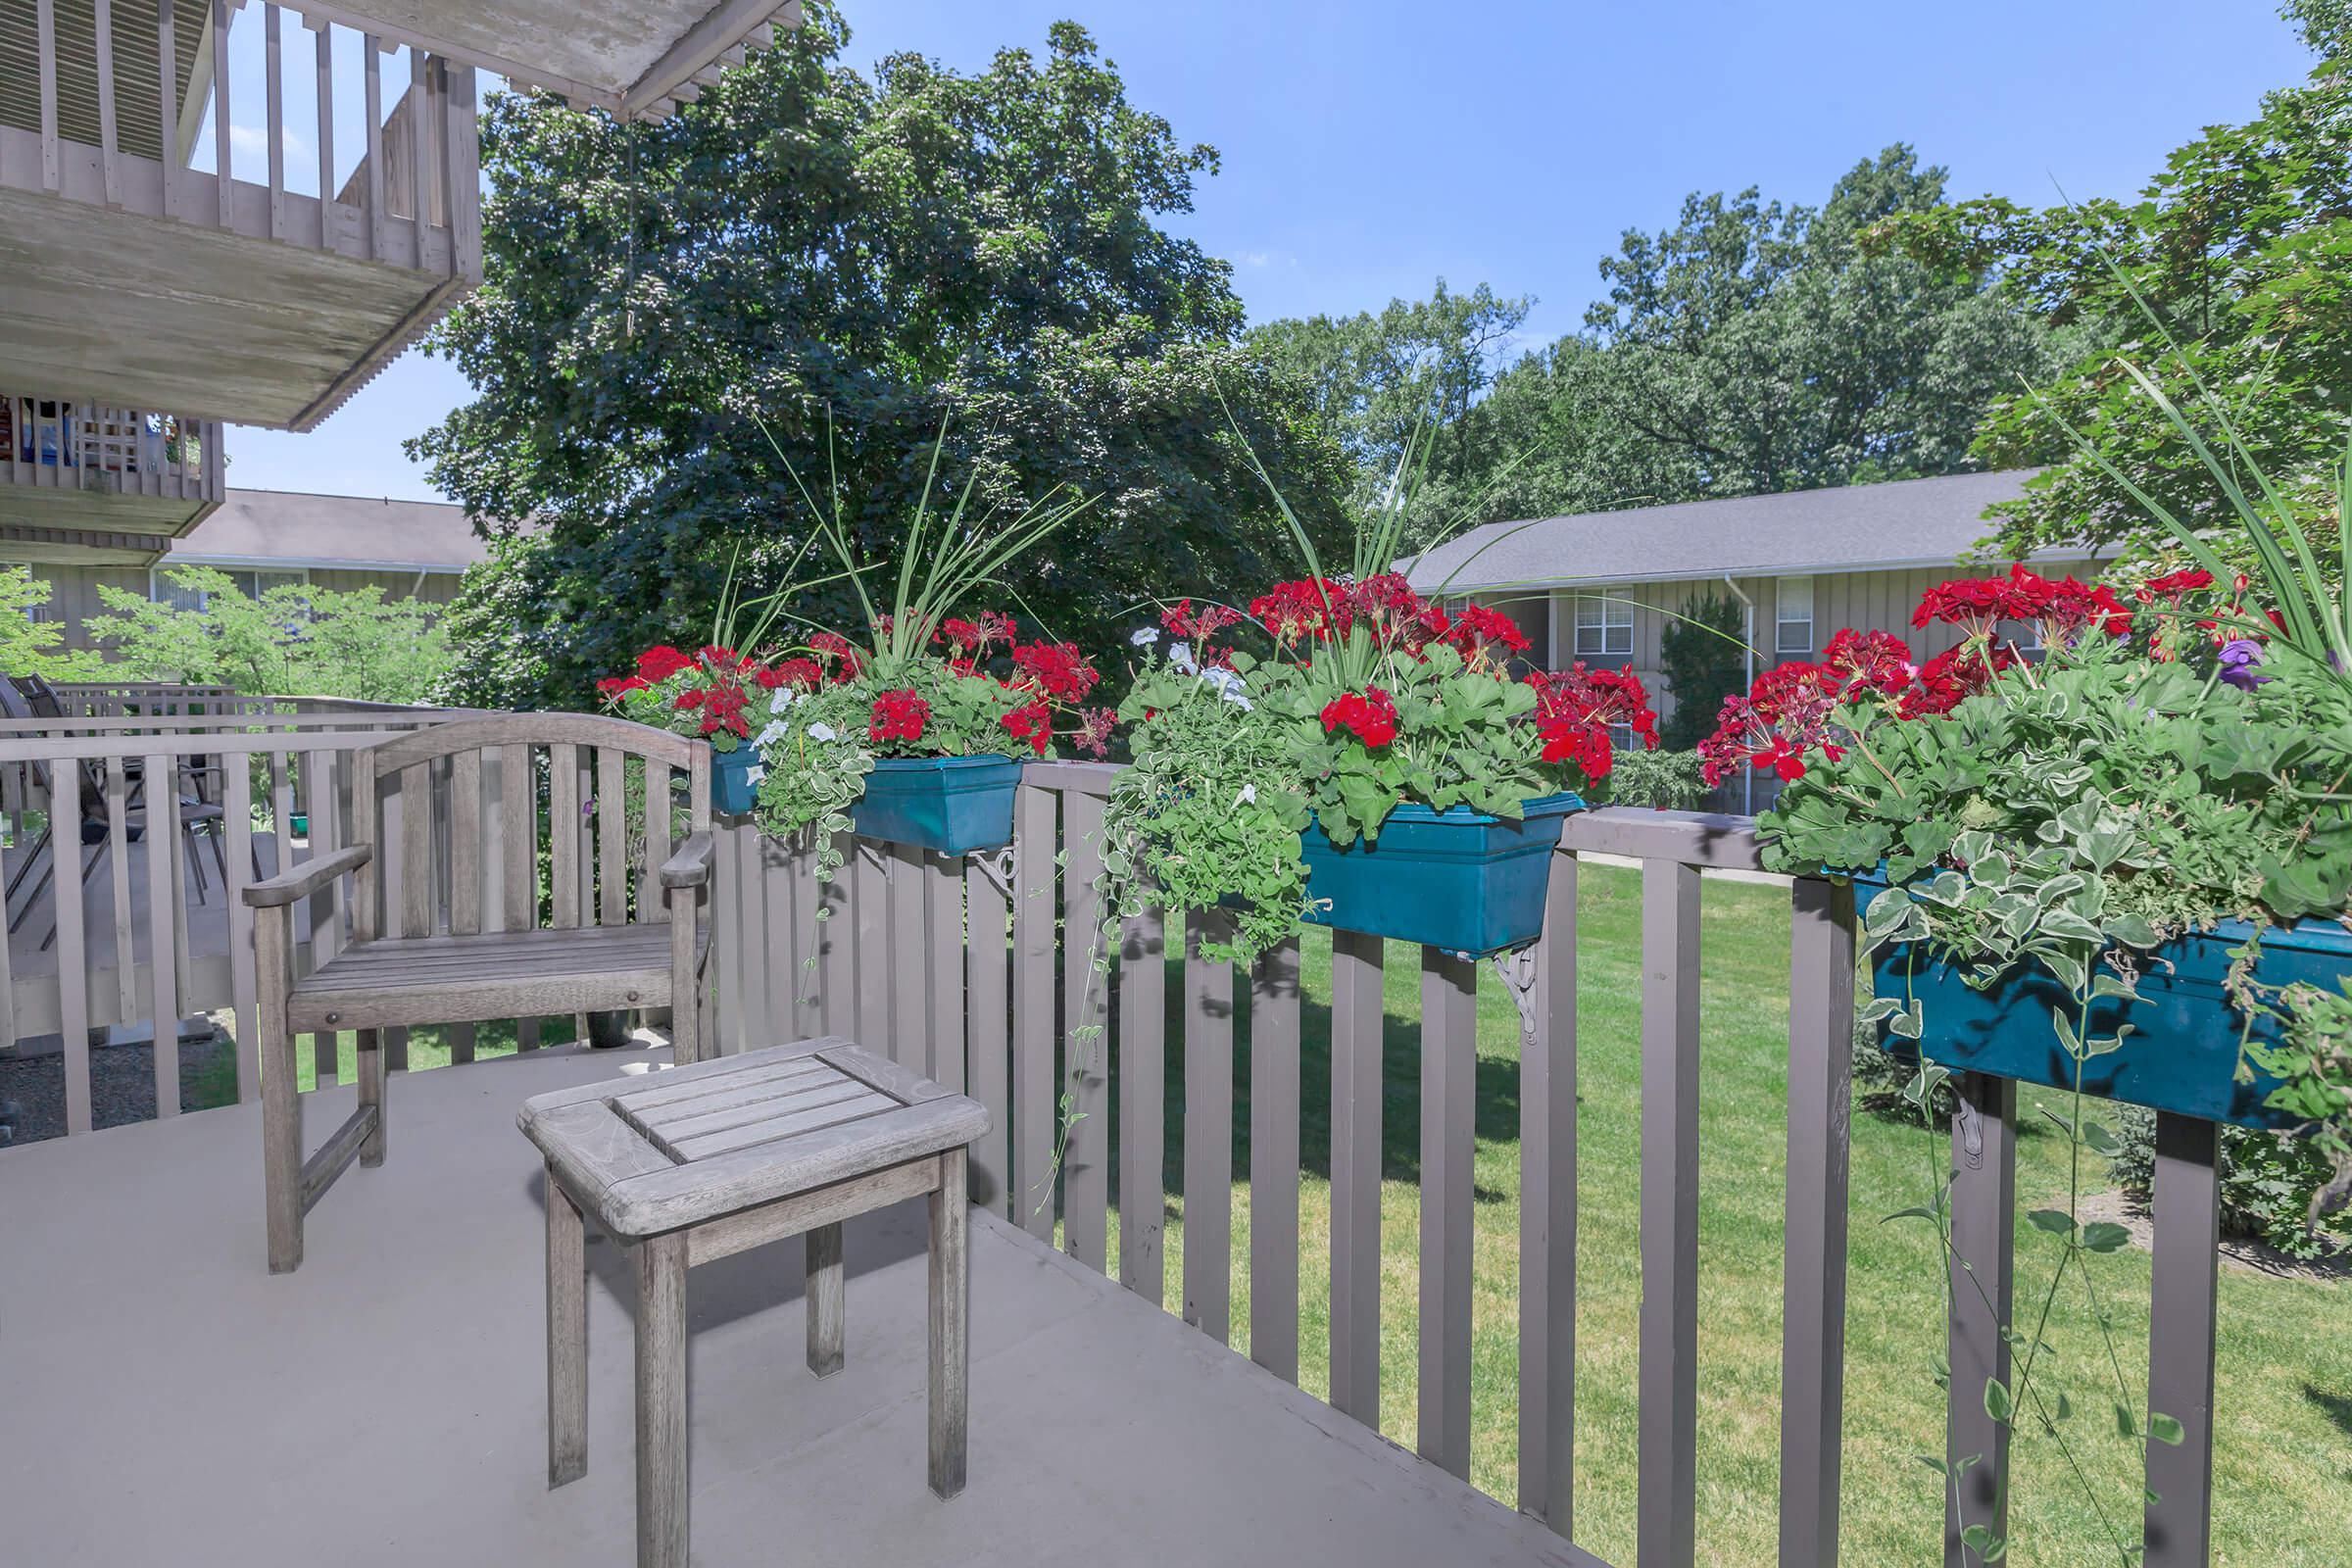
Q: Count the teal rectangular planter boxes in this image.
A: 4